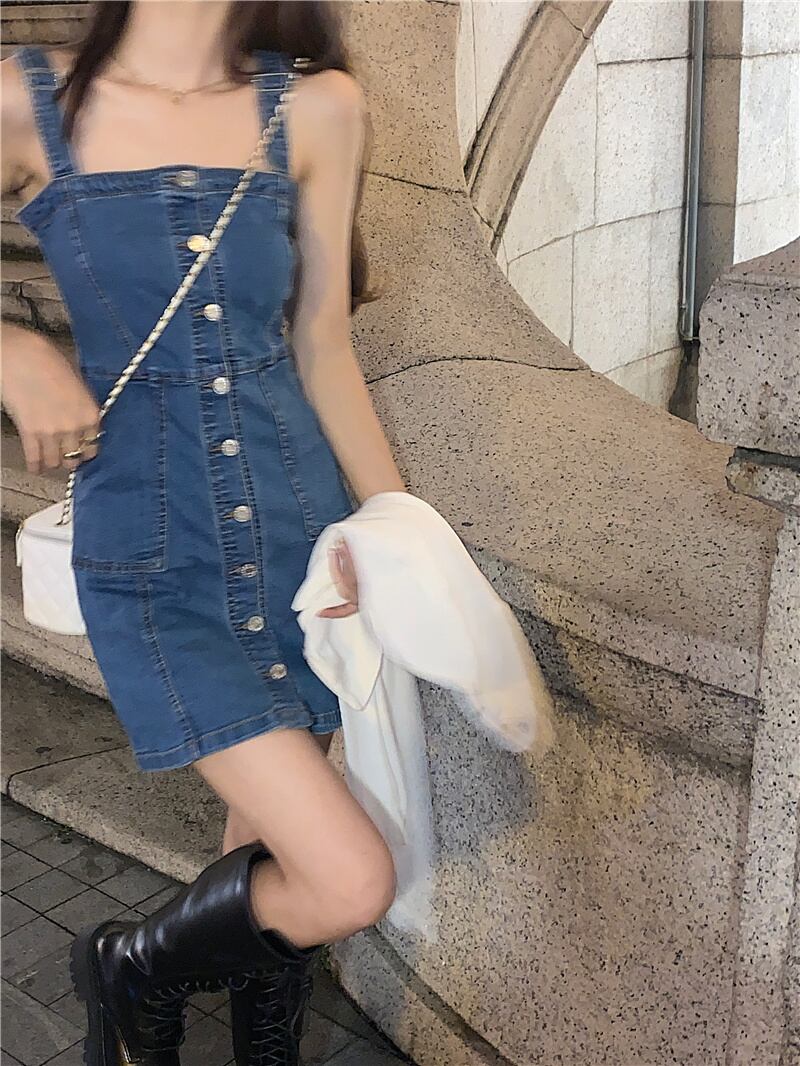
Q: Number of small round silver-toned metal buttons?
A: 9